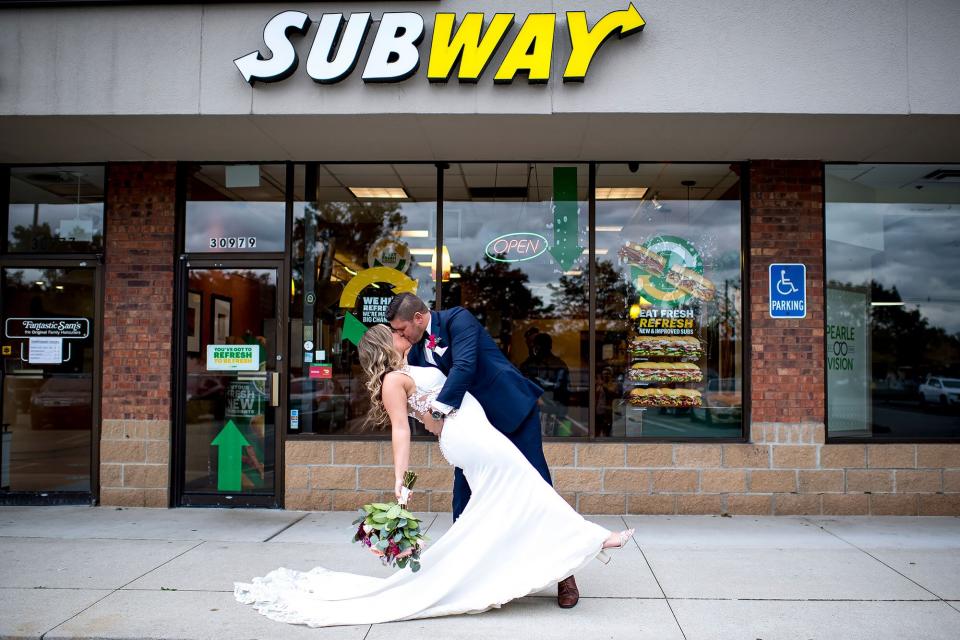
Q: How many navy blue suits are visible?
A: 1